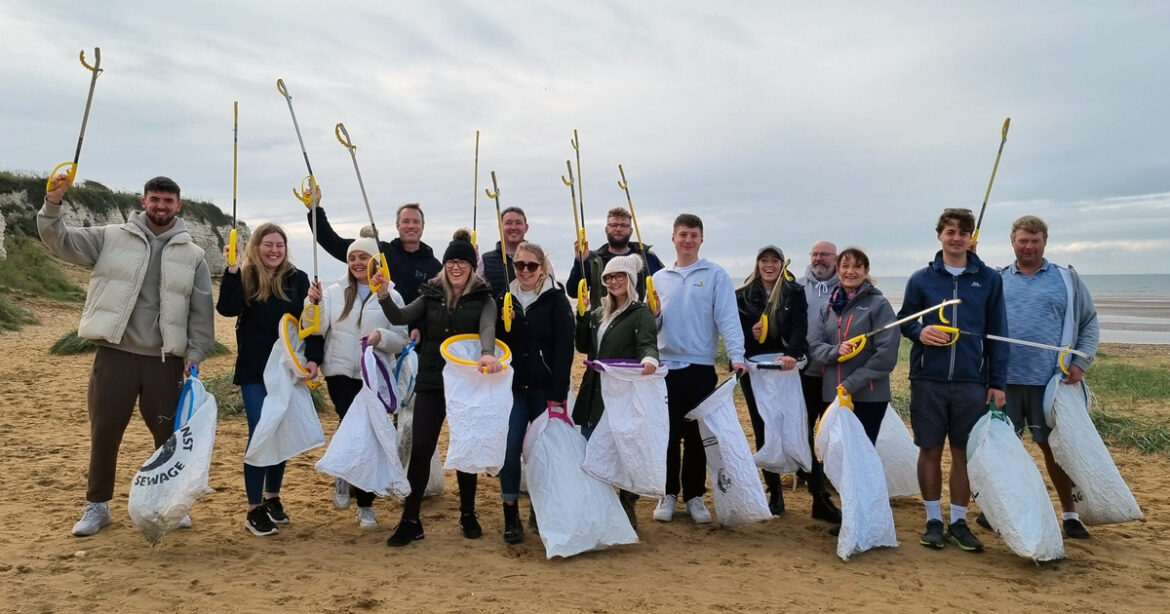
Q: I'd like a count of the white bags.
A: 13